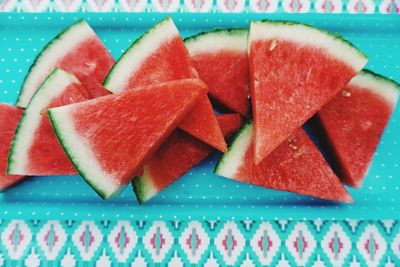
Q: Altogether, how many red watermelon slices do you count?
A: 10